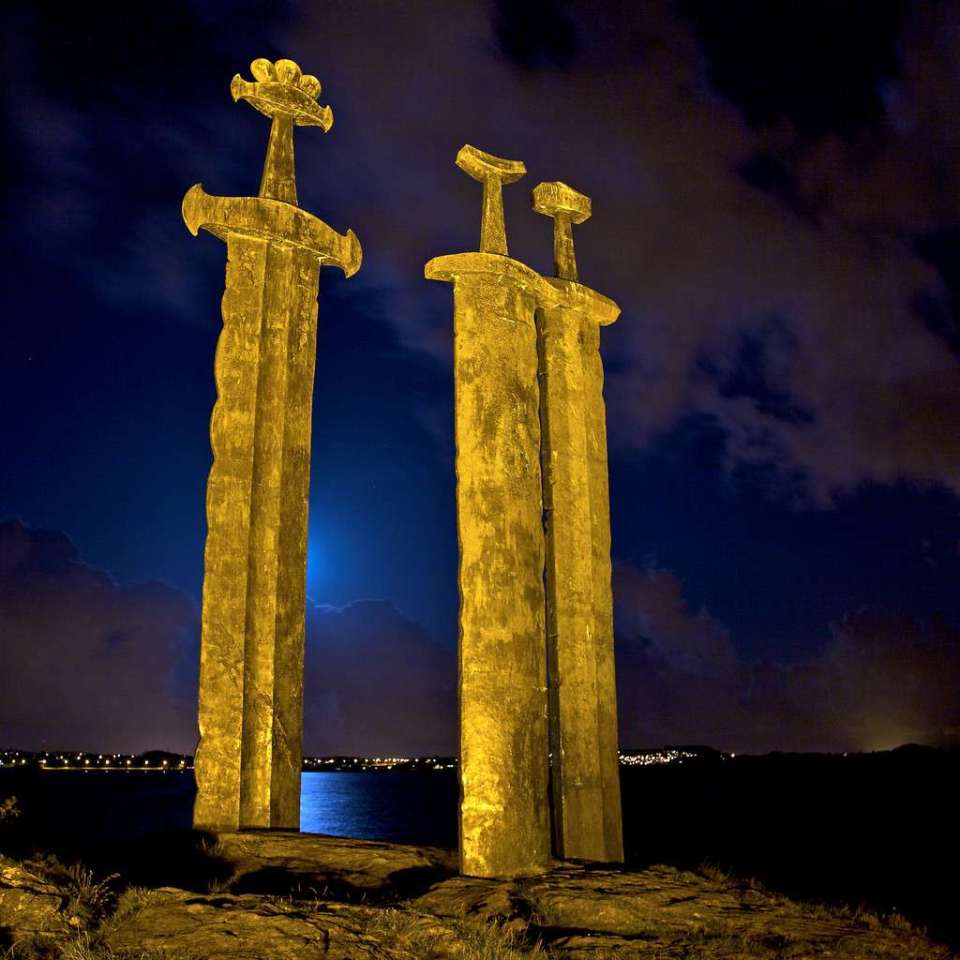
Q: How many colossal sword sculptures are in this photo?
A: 3